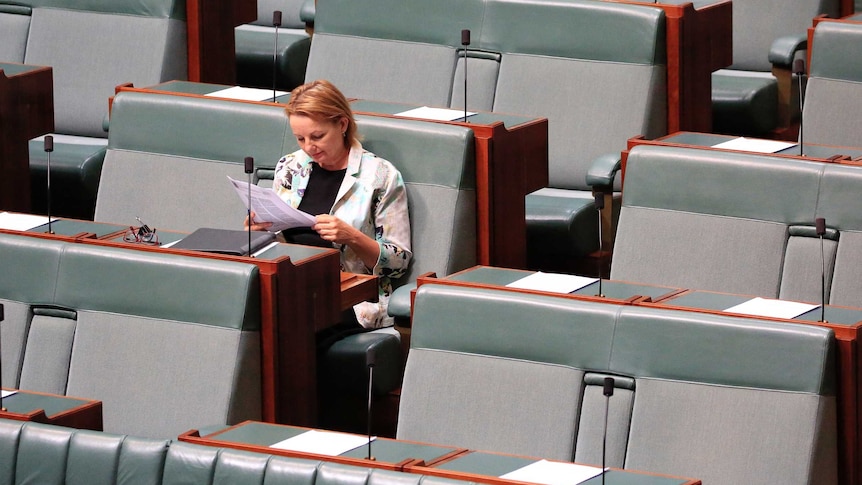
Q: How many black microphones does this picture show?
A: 10